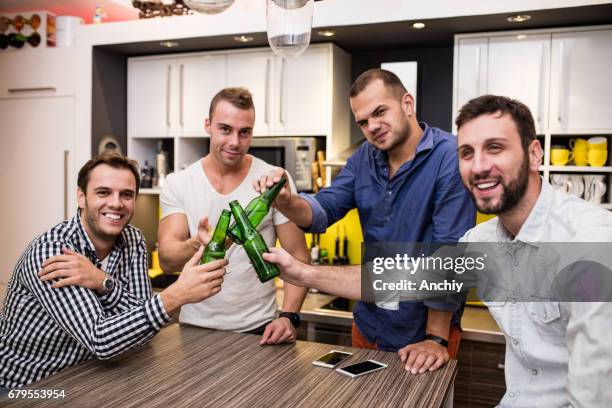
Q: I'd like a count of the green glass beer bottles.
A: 3